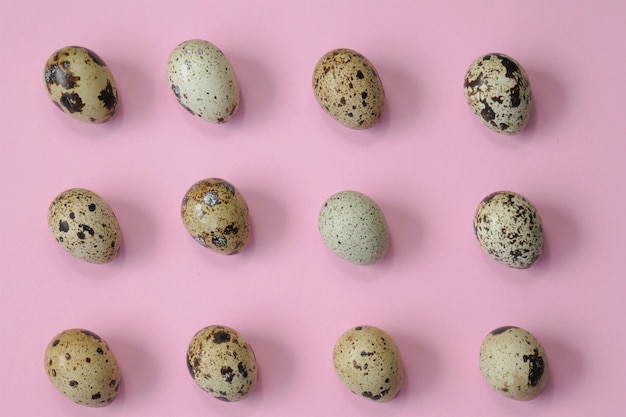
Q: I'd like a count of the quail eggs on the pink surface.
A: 12